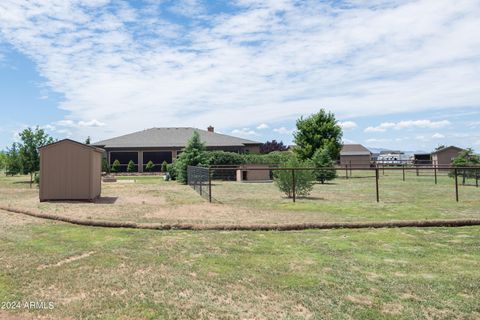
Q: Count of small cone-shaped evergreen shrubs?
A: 4